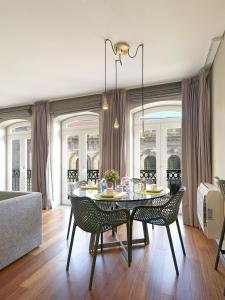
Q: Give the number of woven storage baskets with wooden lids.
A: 0